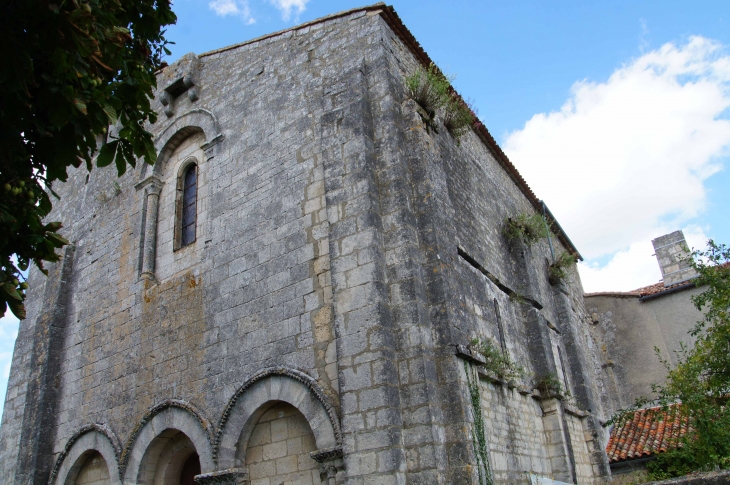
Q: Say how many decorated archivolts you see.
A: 3